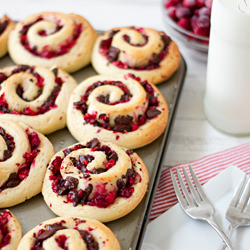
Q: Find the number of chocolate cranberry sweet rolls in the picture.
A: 9